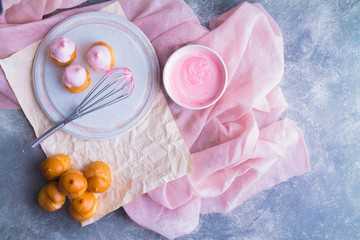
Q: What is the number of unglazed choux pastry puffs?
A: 5